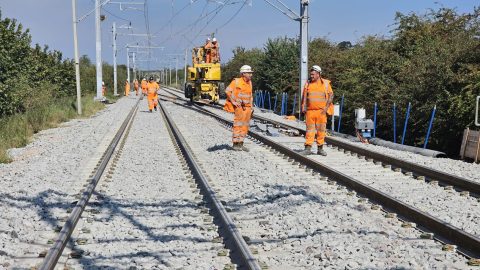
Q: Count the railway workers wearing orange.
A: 9